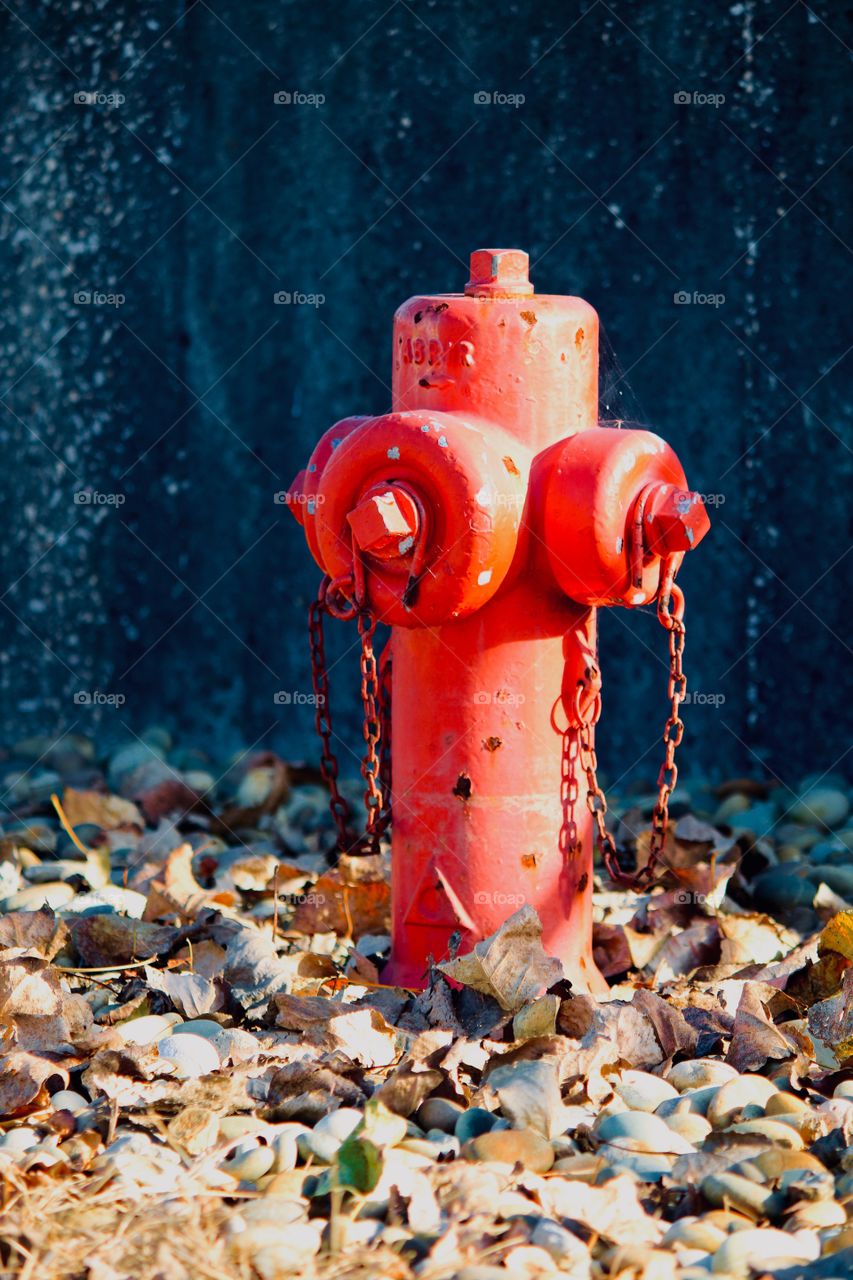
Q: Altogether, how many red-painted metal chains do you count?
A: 3